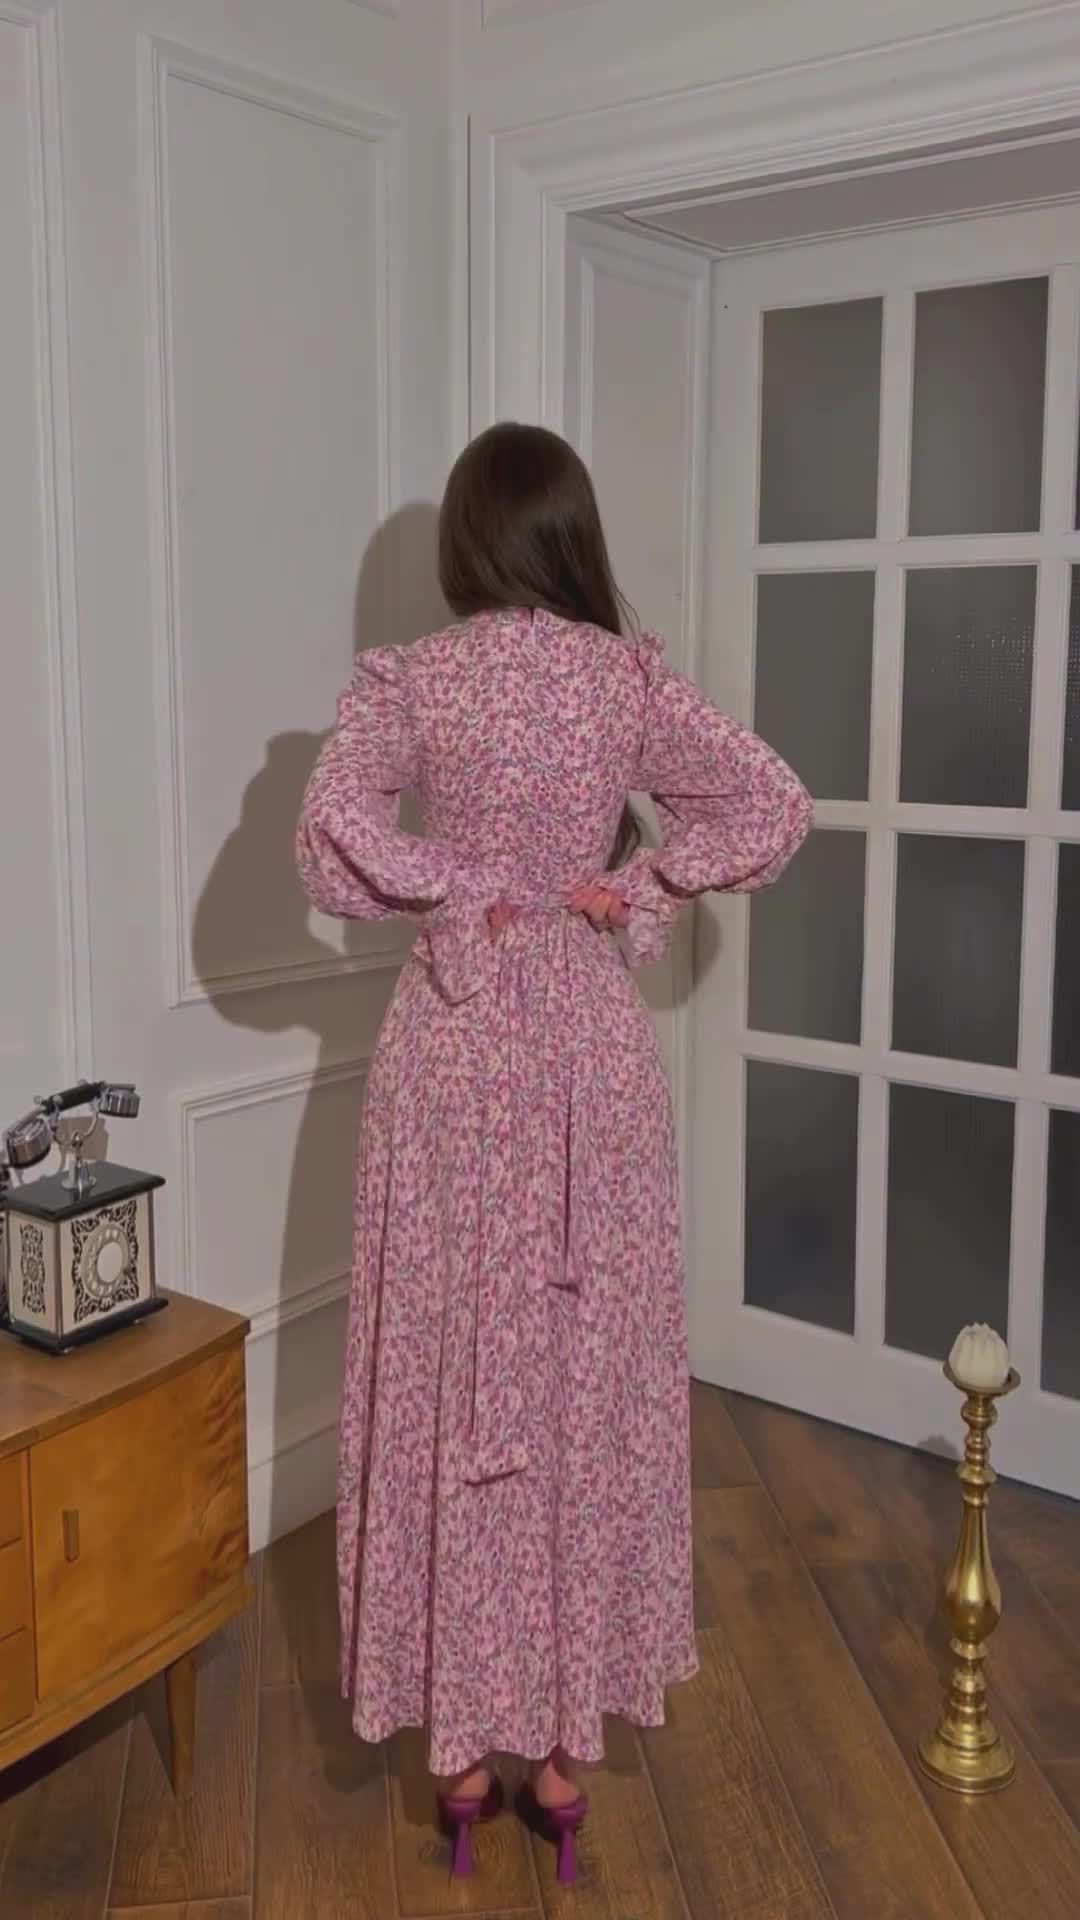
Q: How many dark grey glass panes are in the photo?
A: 12